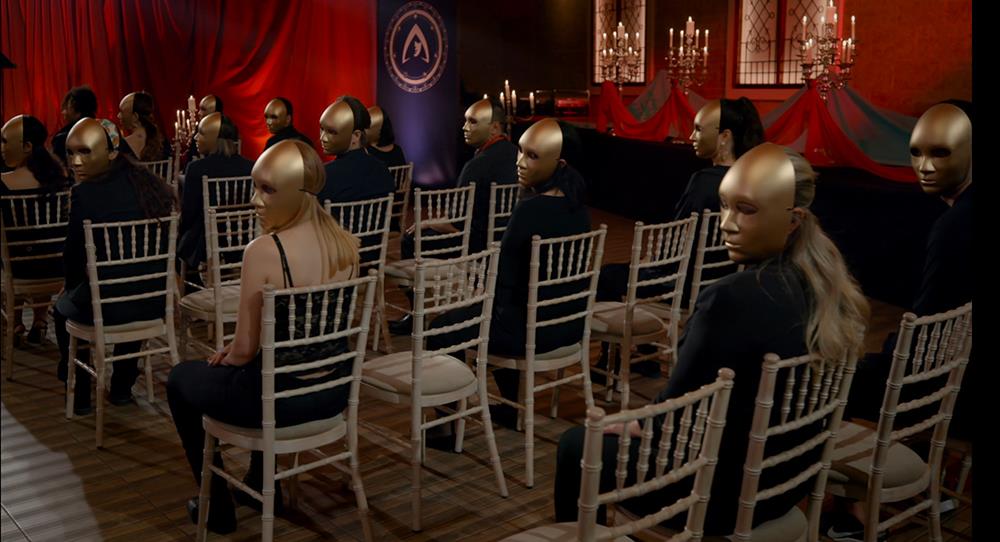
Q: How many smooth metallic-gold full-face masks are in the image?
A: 14